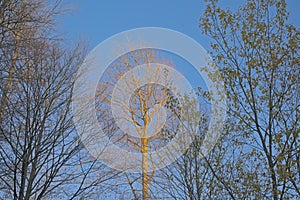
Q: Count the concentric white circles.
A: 2